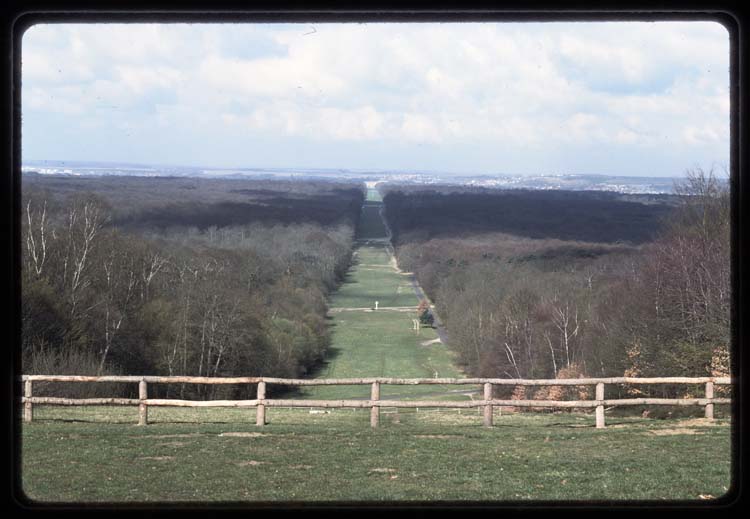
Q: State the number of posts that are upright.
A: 7